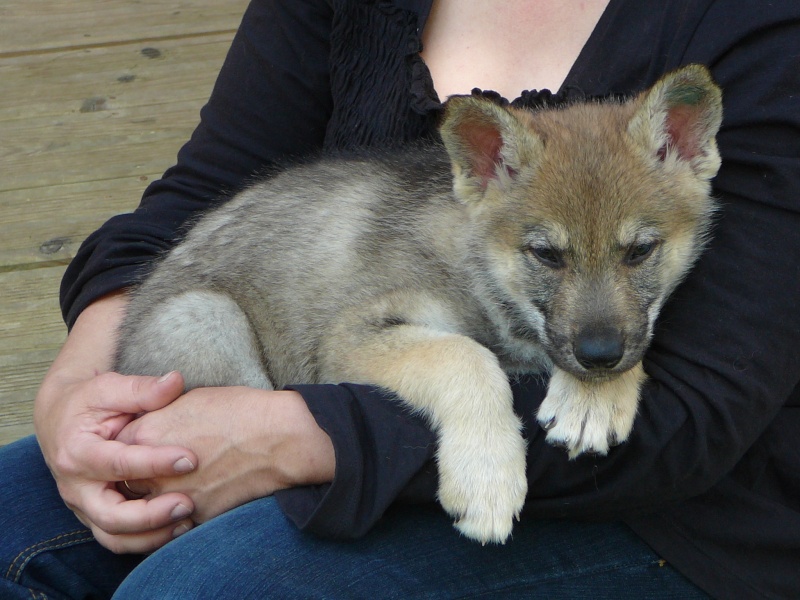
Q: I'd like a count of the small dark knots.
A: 4